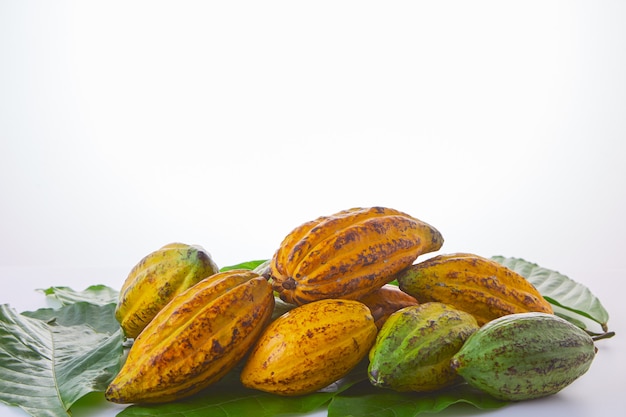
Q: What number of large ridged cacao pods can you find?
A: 8